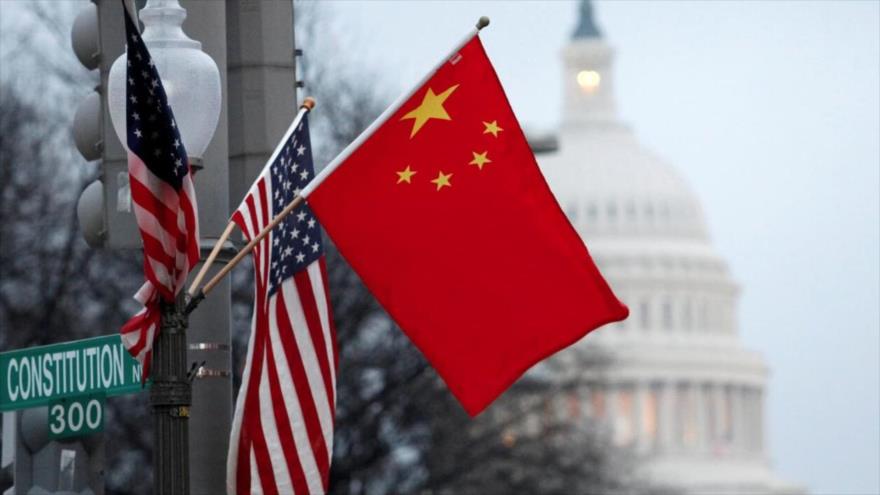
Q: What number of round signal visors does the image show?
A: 3